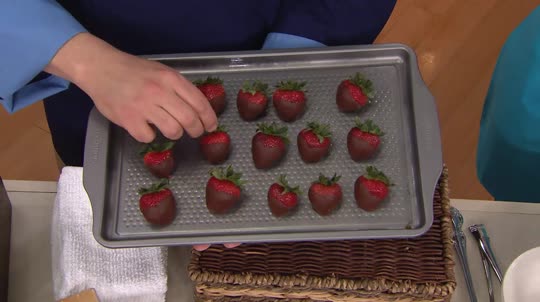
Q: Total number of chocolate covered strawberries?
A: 14